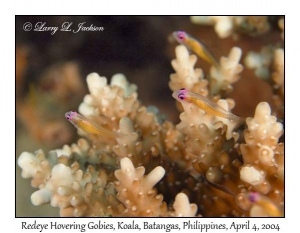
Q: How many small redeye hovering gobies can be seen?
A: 4